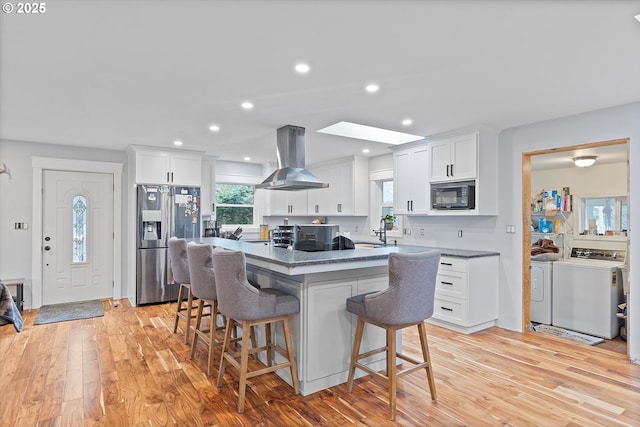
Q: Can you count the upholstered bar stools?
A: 4